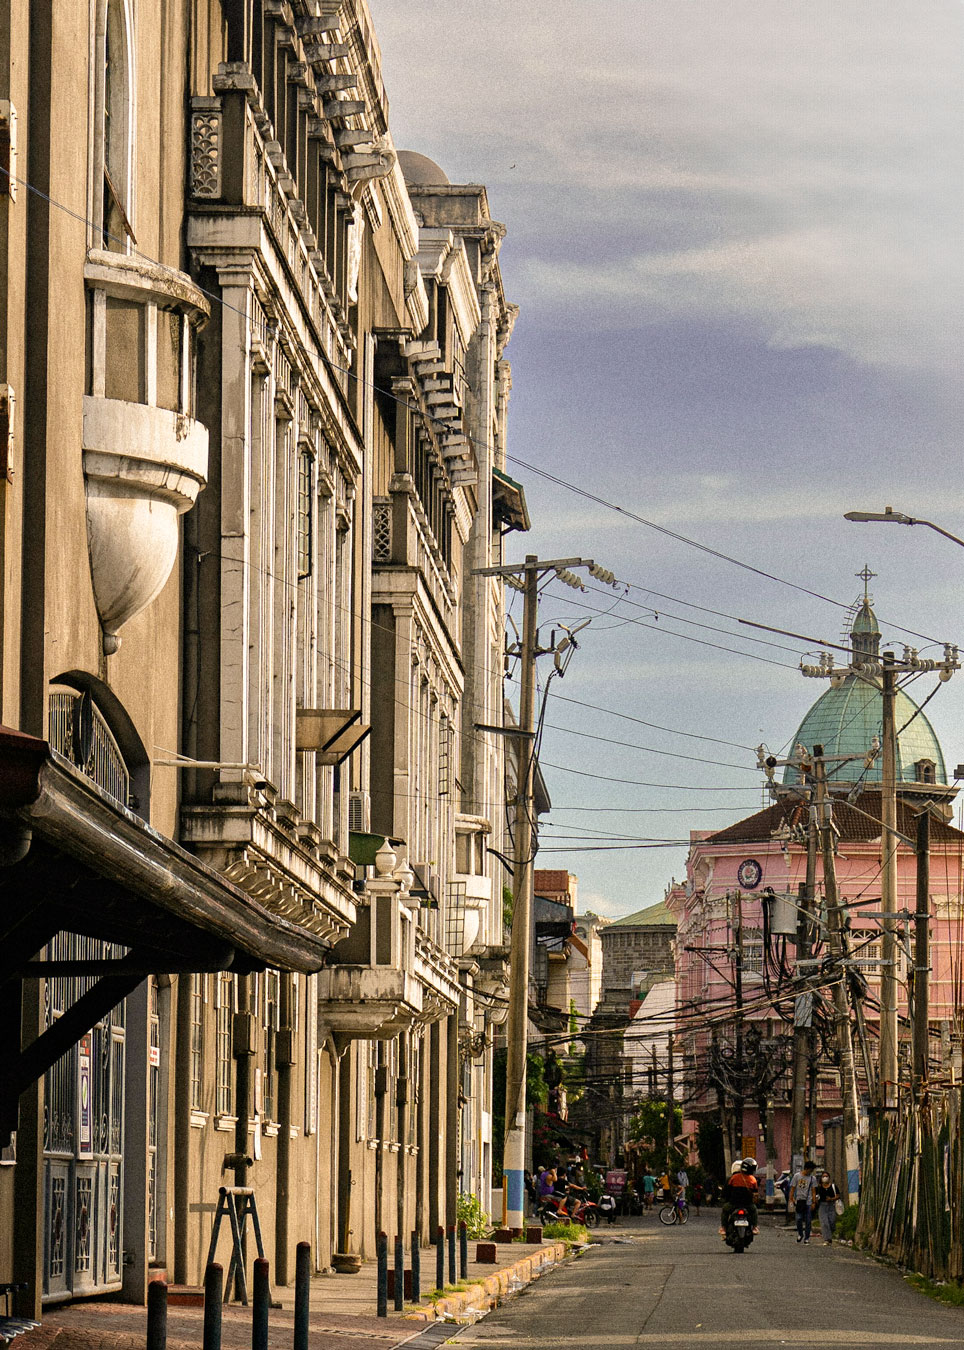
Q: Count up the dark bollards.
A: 10